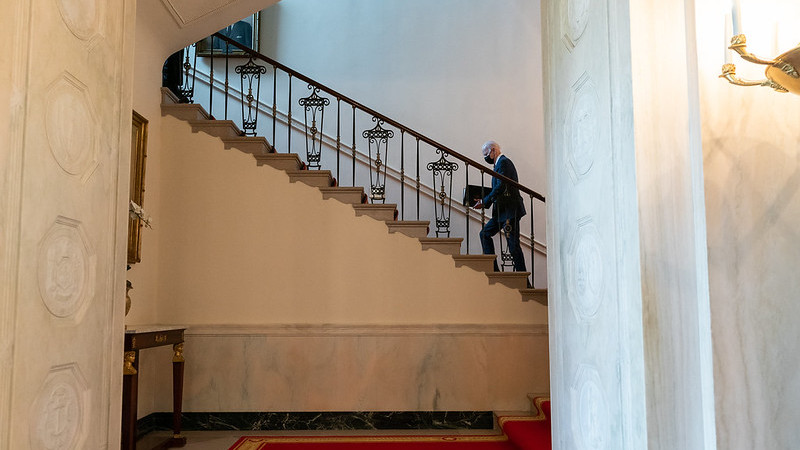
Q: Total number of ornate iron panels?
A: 6